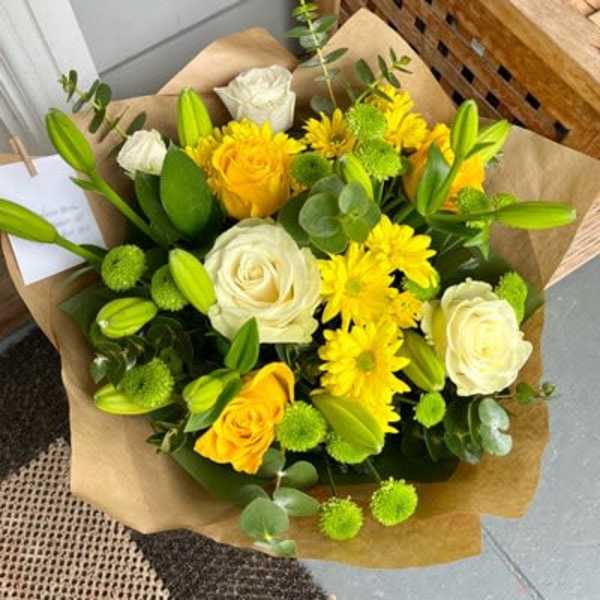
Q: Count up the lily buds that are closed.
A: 13